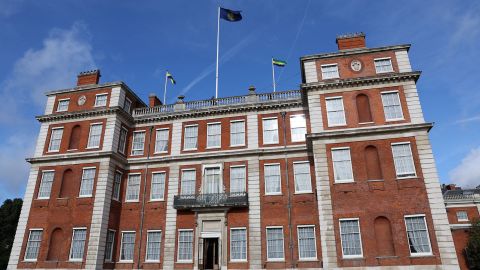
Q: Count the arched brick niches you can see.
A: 6